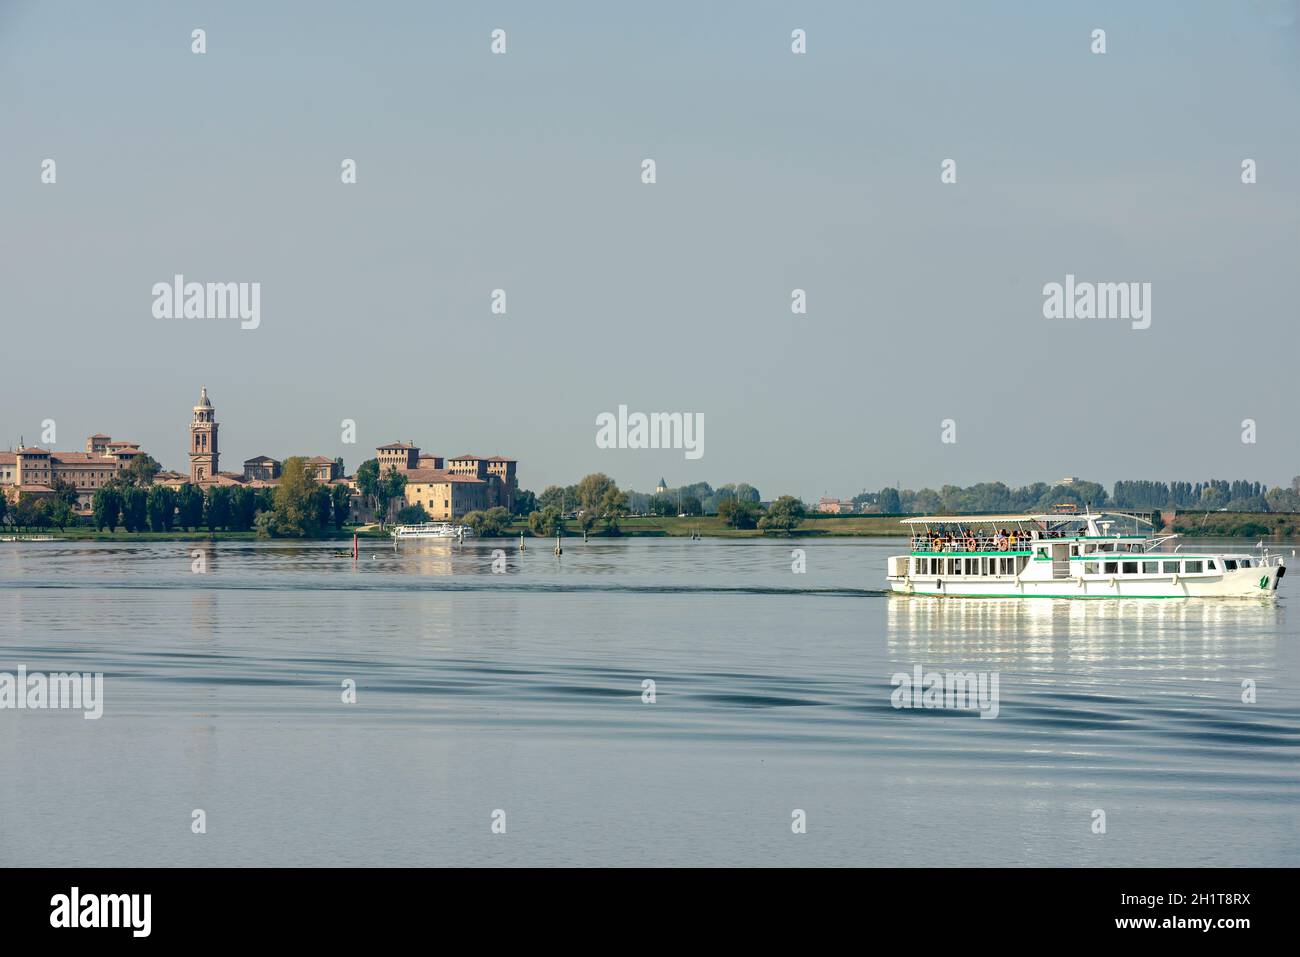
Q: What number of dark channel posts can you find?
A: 2